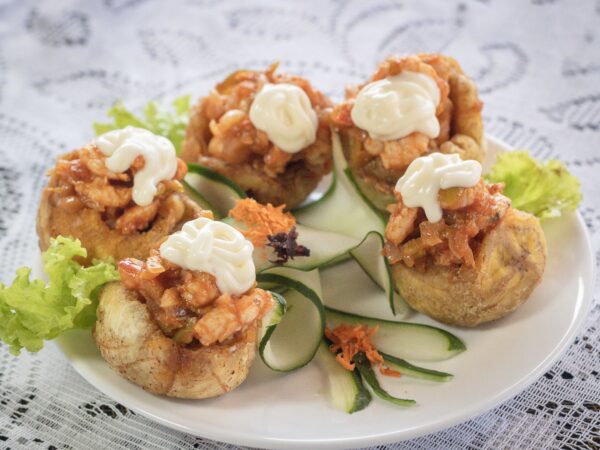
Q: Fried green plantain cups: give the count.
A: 5